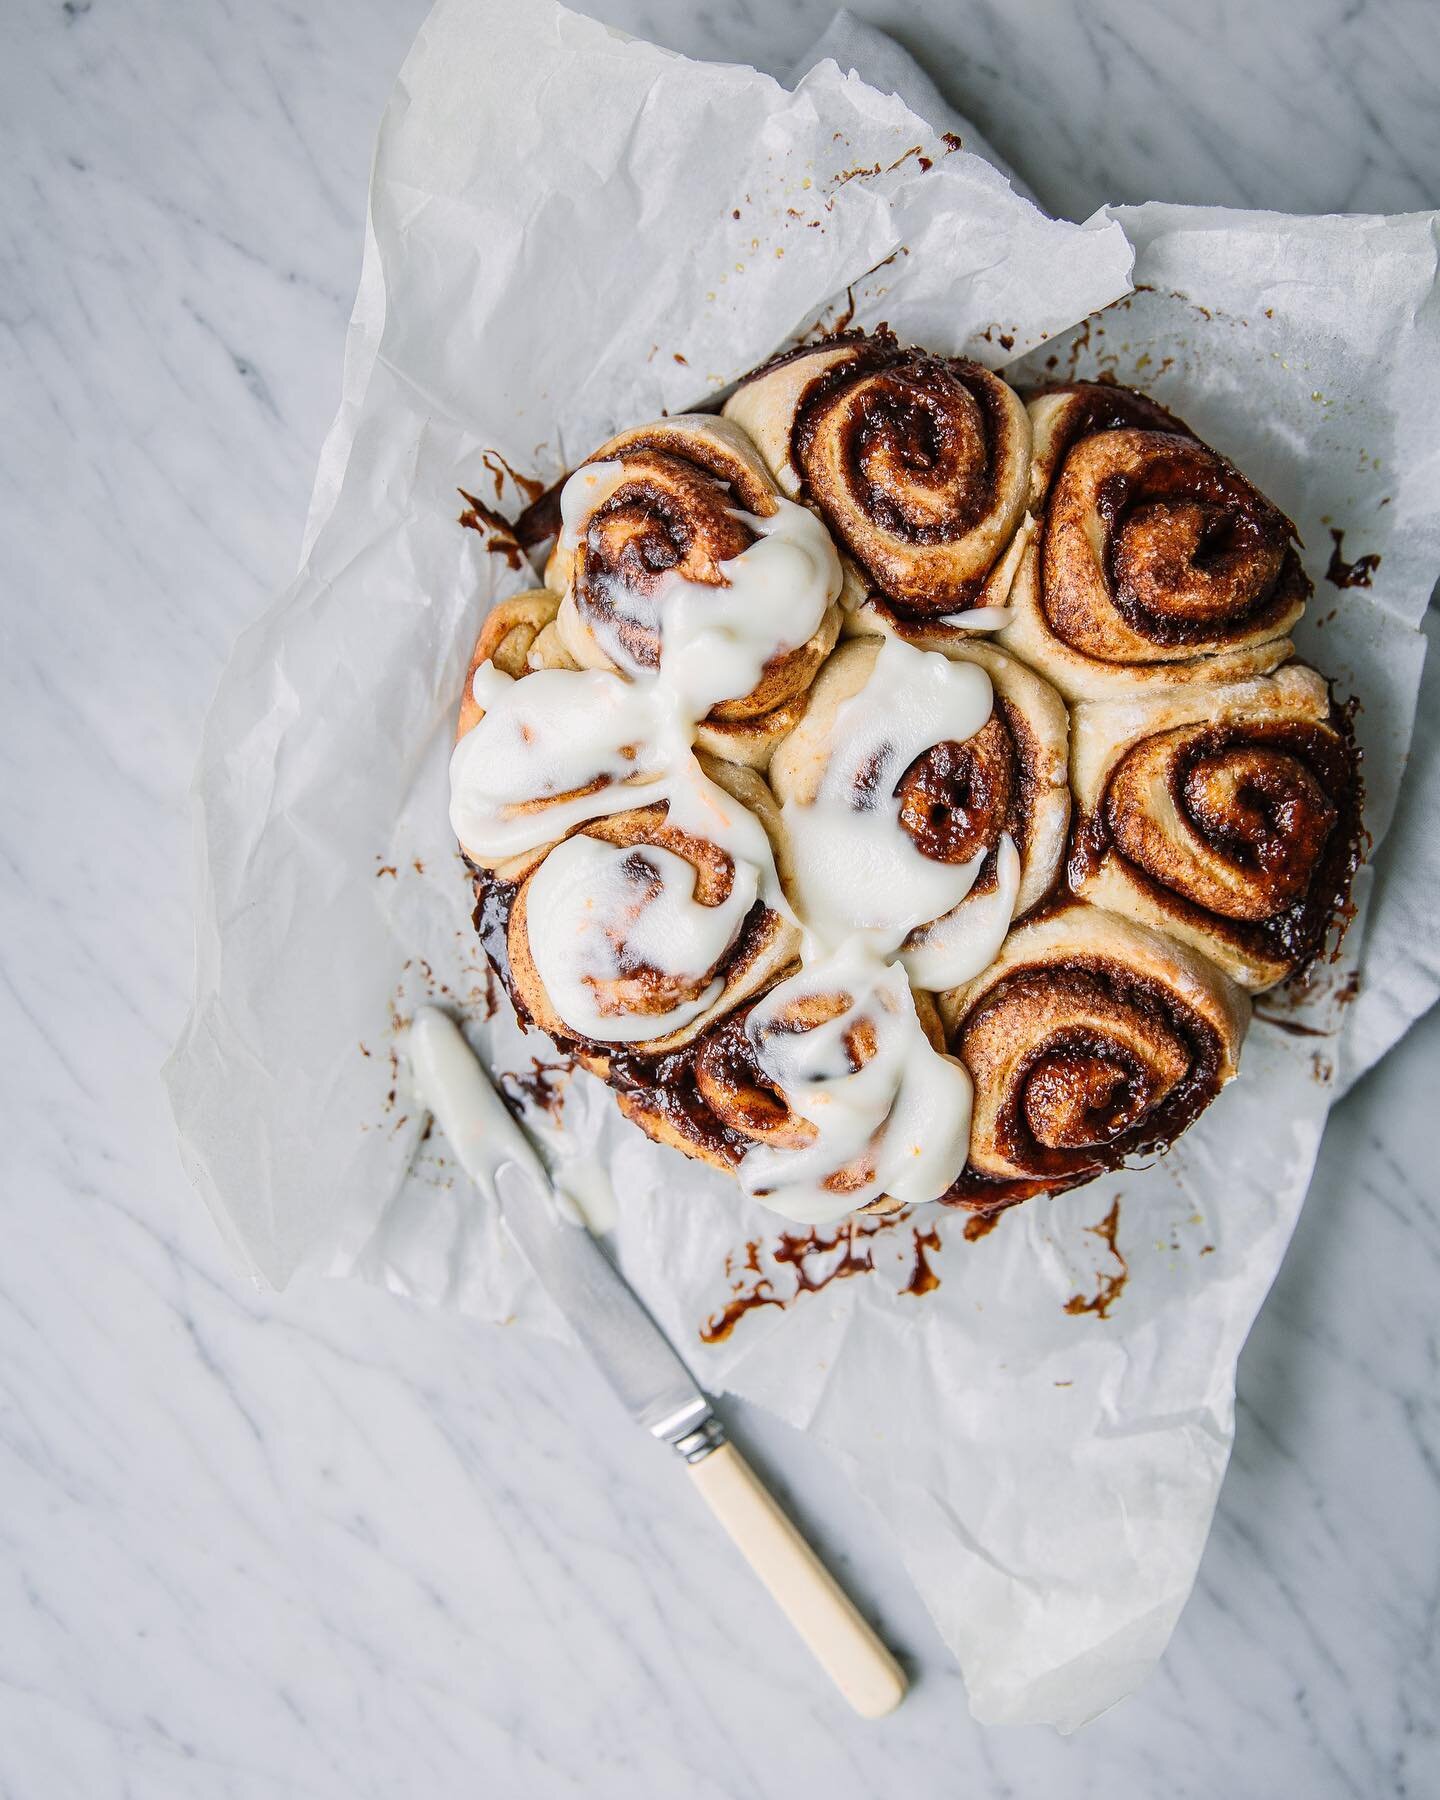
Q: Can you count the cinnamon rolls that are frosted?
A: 5